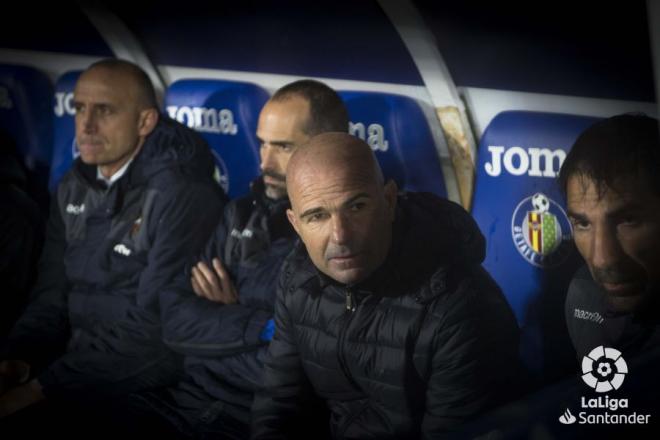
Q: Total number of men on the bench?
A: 4